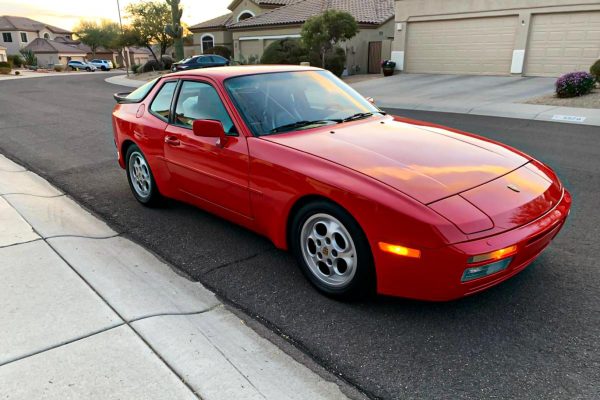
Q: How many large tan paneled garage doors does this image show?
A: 2